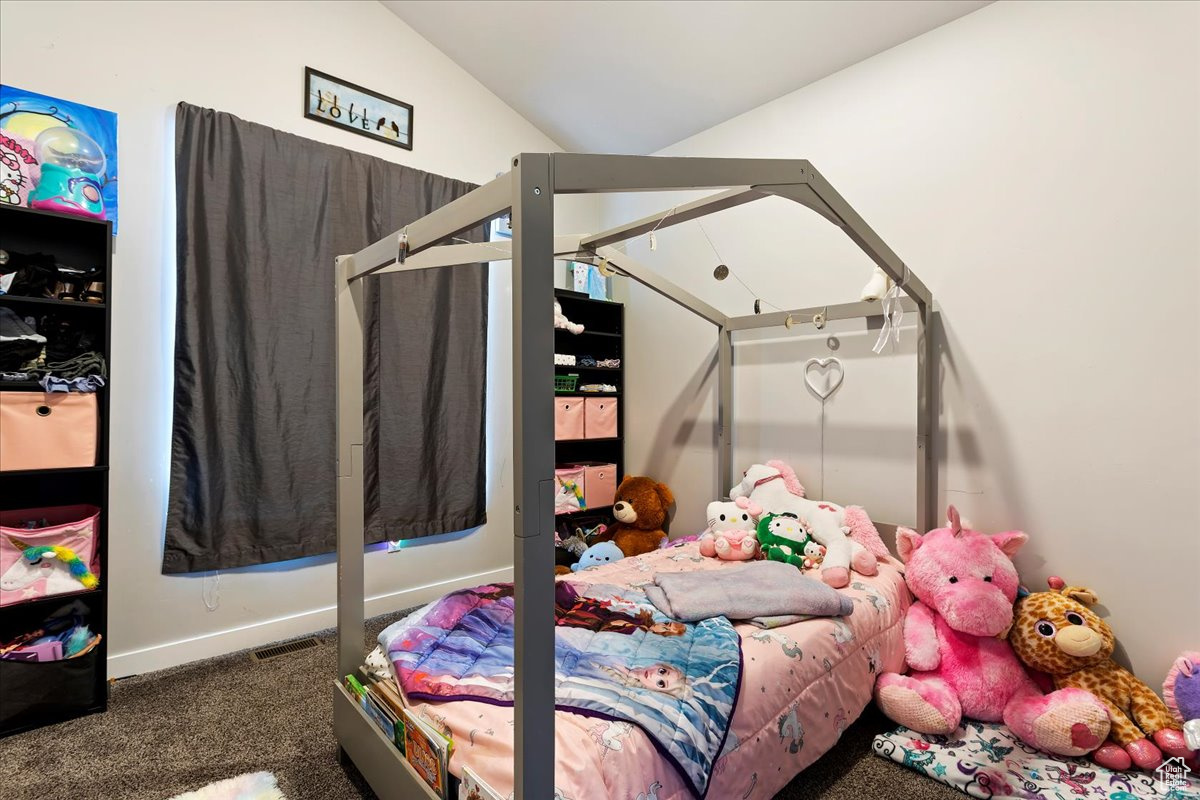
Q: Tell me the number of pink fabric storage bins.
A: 6